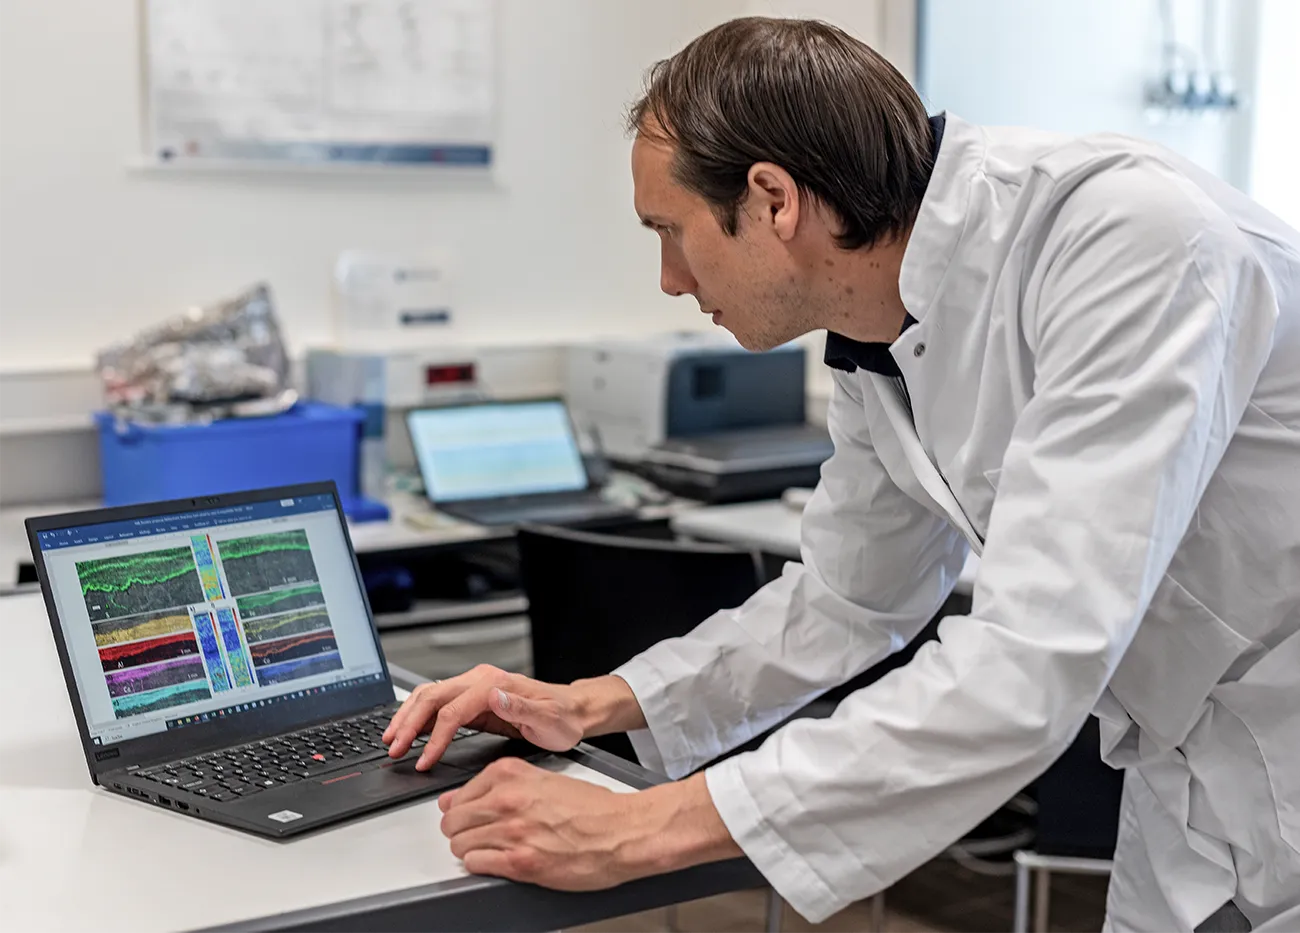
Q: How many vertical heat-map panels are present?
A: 3